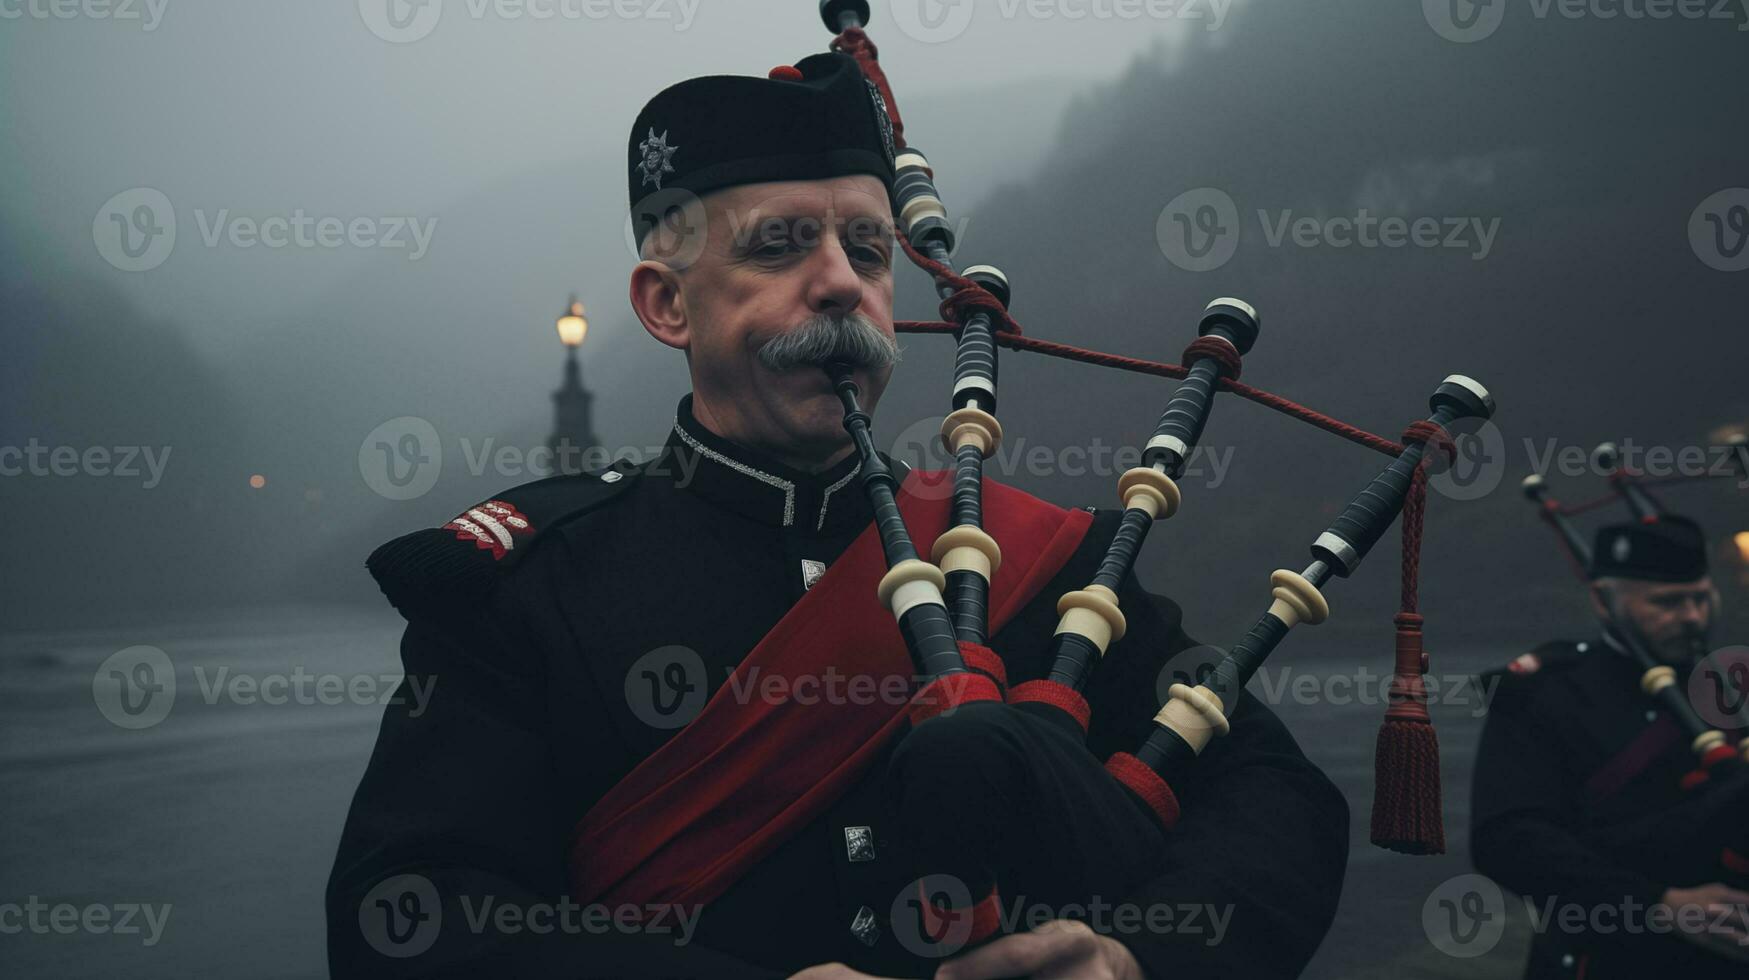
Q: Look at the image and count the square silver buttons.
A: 3